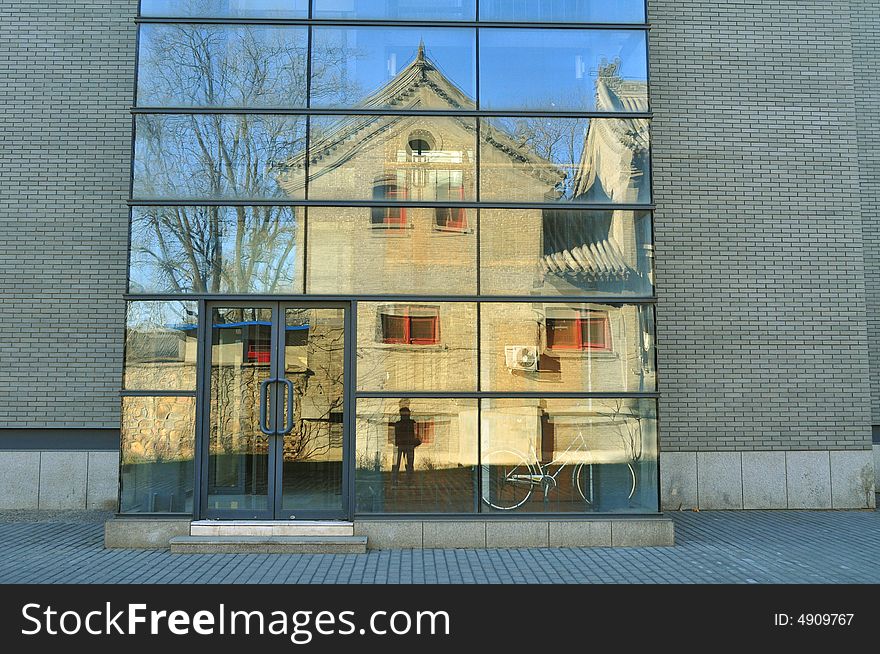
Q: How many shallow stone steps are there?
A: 2